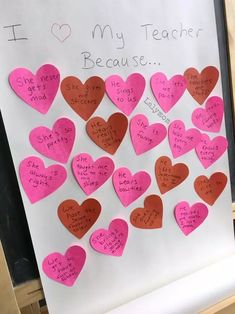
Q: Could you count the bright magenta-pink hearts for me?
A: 14